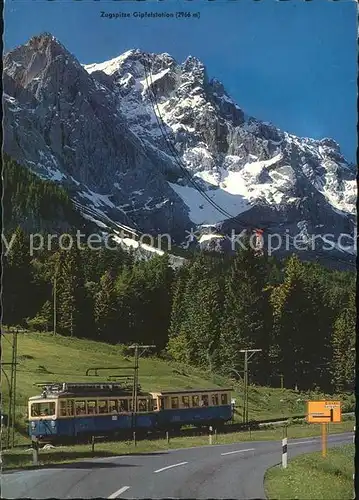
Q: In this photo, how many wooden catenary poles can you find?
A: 3